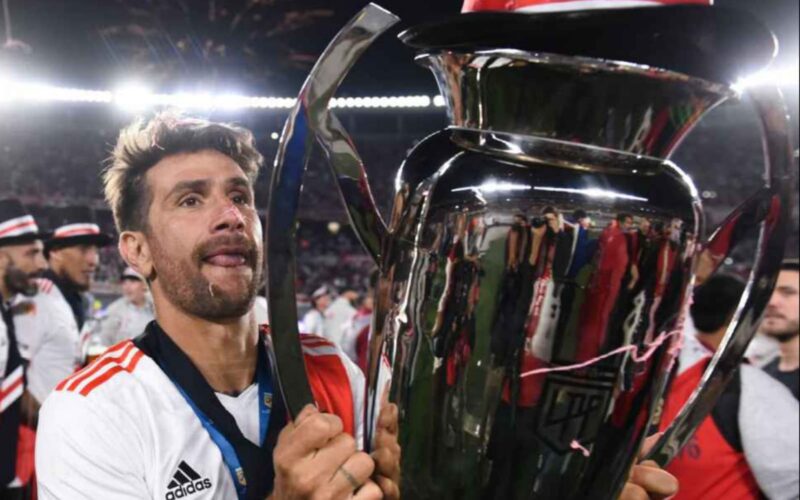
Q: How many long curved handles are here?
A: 2